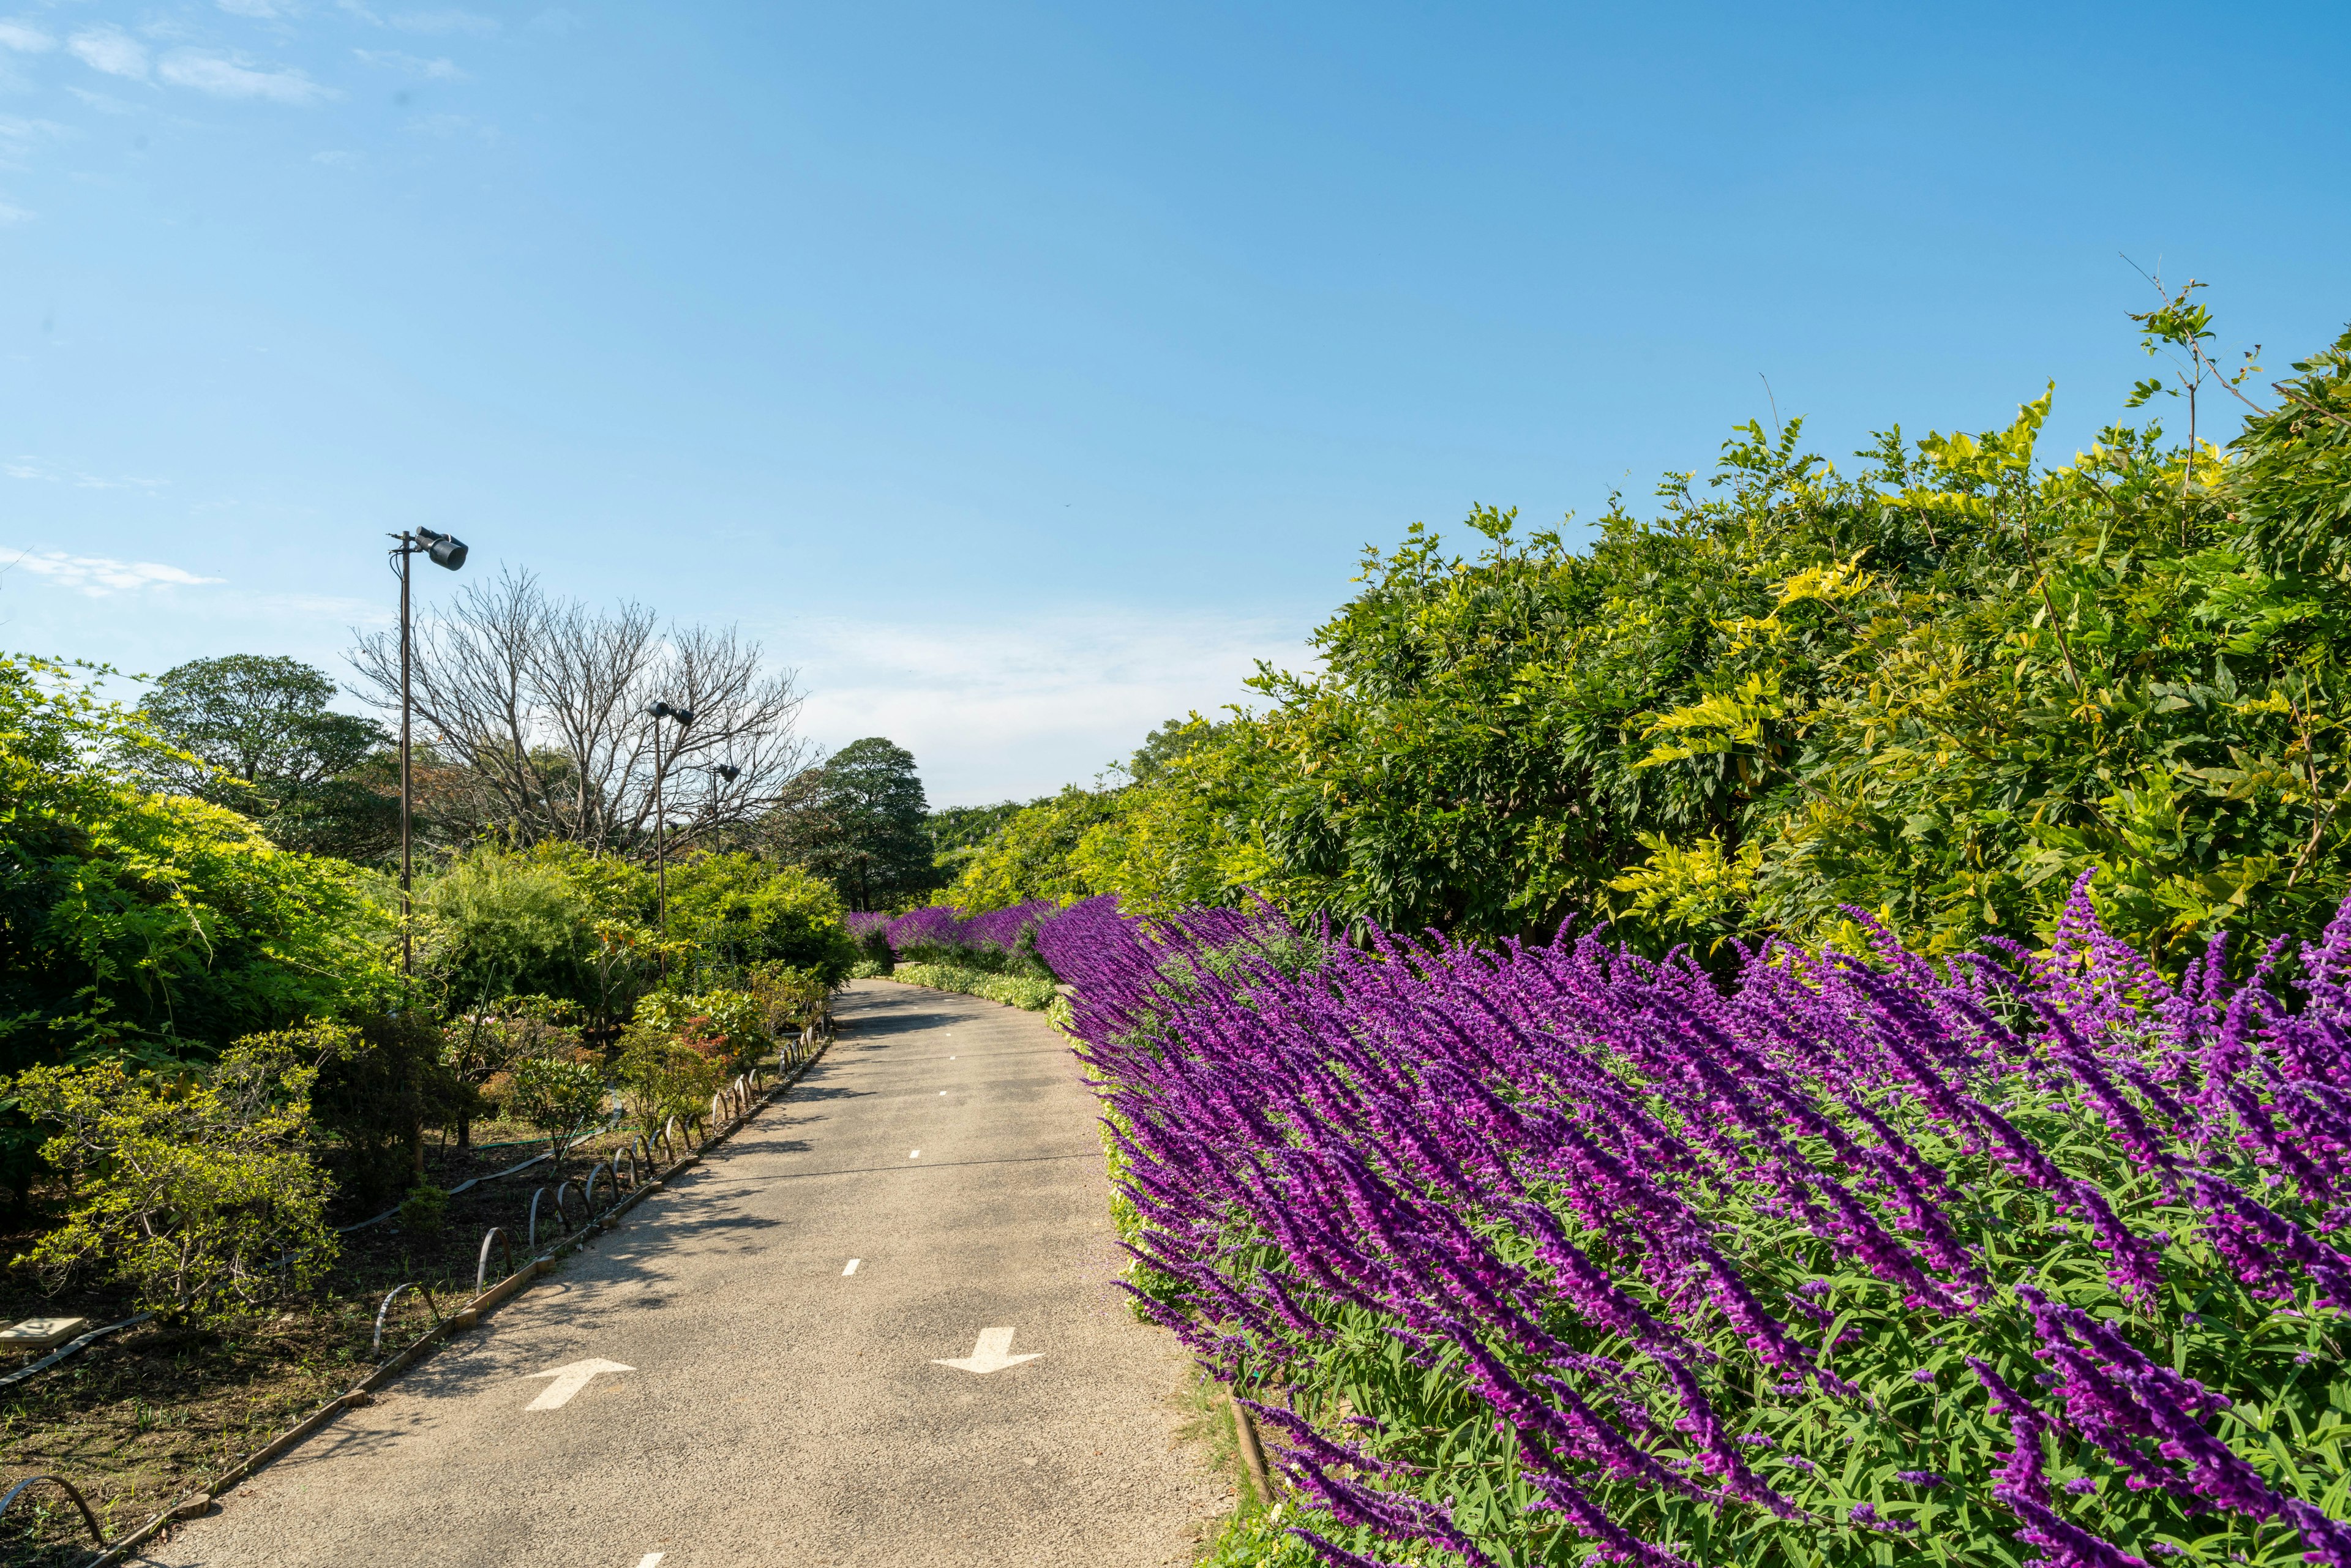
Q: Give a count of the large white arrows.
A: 2